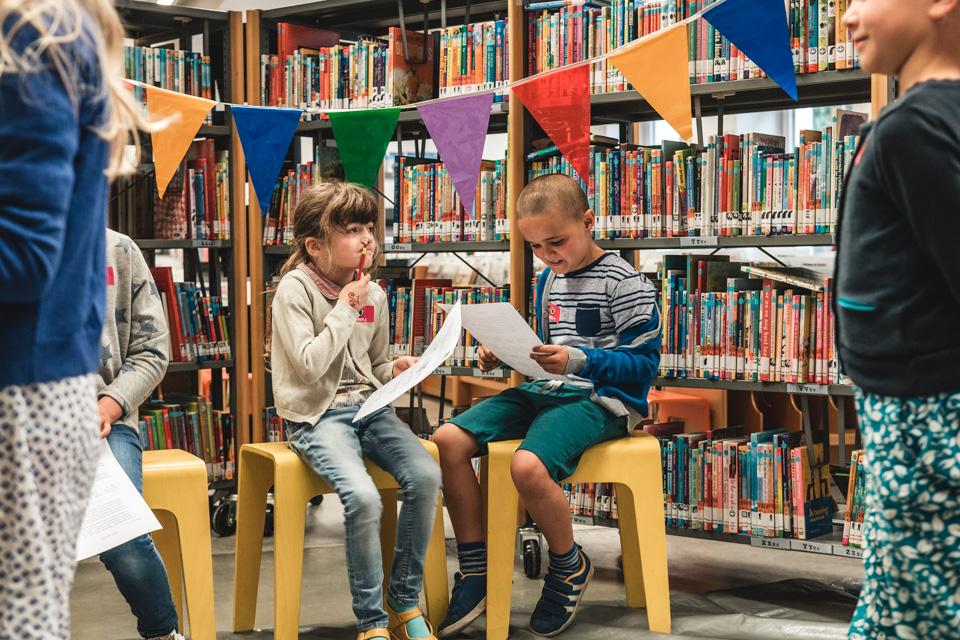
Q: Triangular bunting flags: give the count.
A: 7